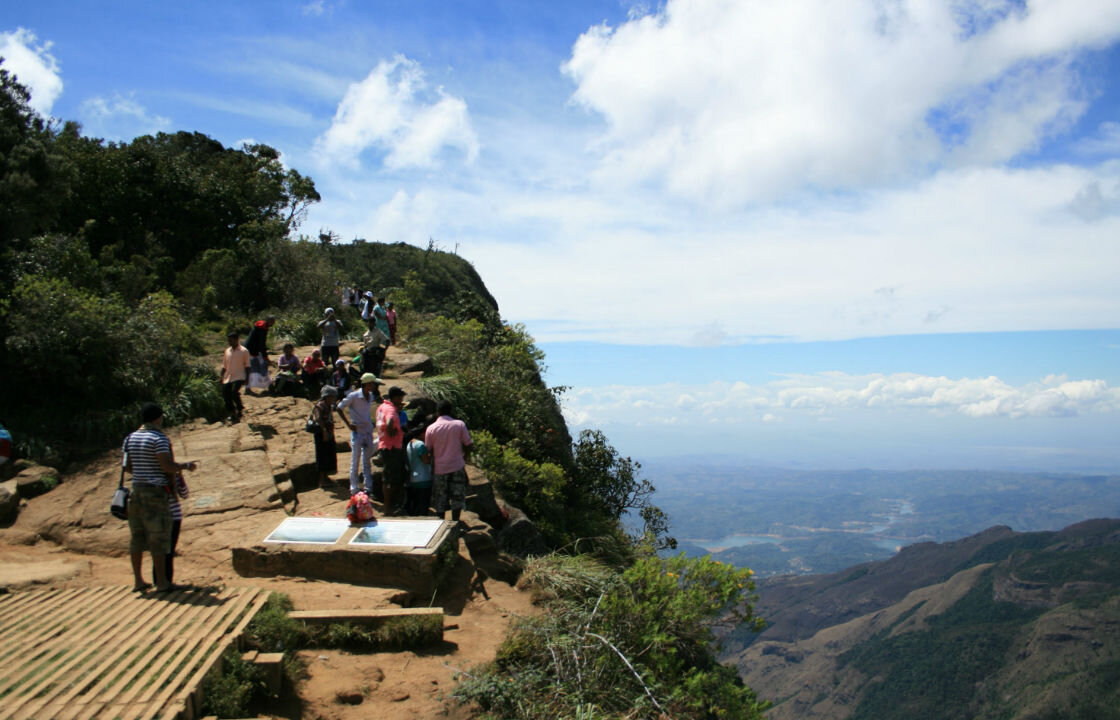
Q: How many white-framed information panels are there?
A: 2